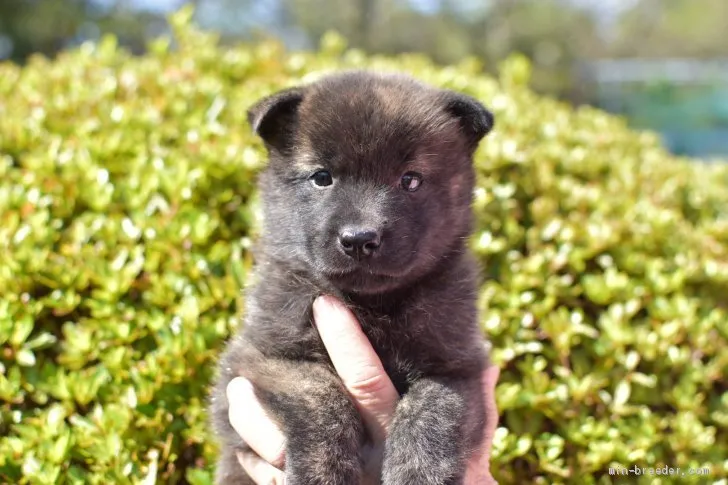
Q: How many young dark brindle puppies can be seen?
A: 1